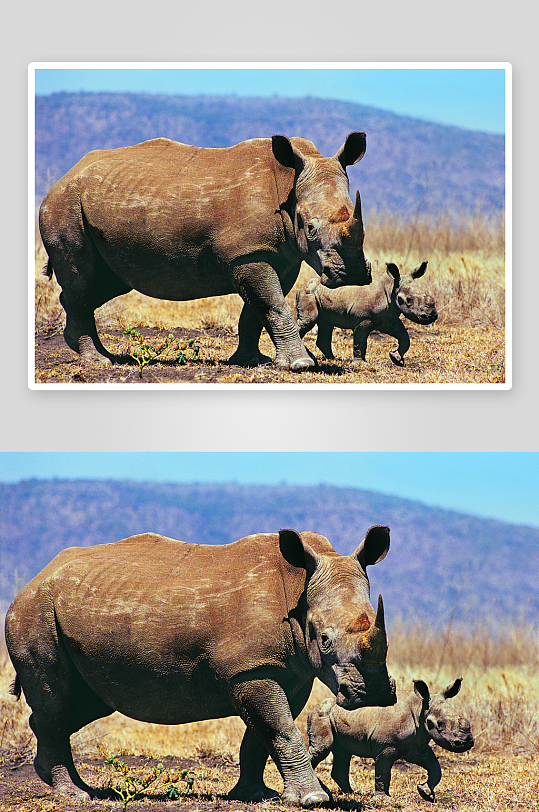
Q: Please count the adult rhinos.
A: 2